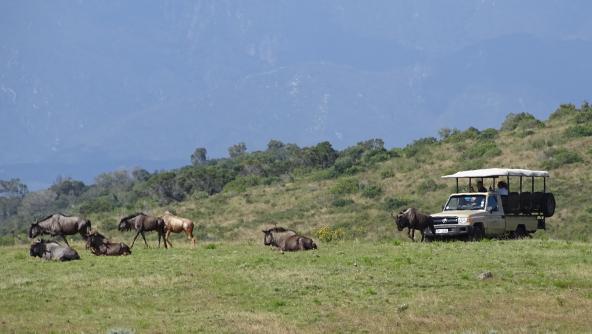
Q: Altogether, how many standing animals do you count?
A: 4